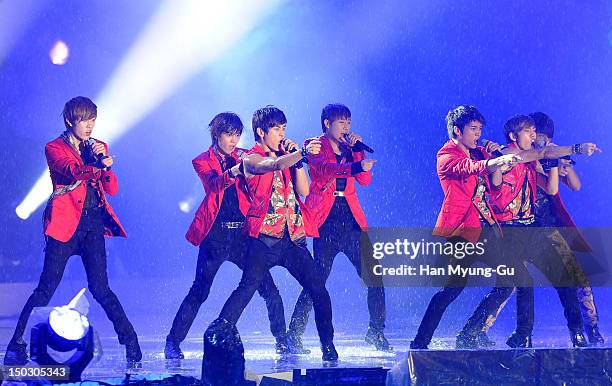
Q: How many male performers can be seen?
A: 7